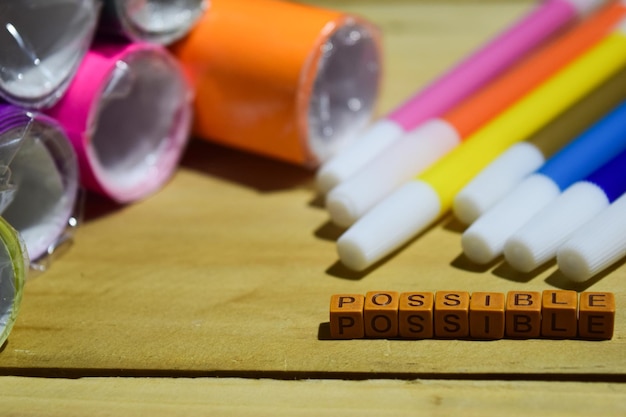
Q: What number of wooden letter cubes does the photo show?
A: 8